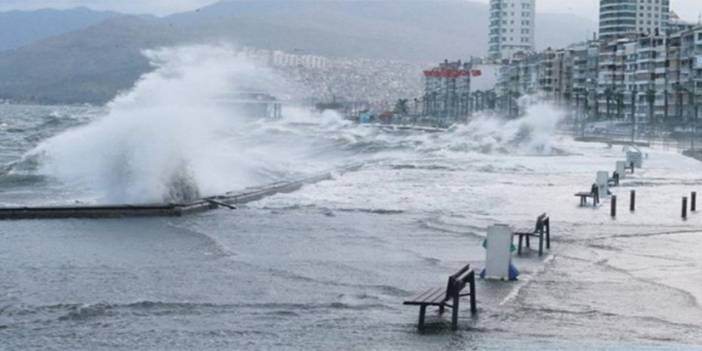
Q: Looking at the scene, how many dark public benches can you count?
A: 5